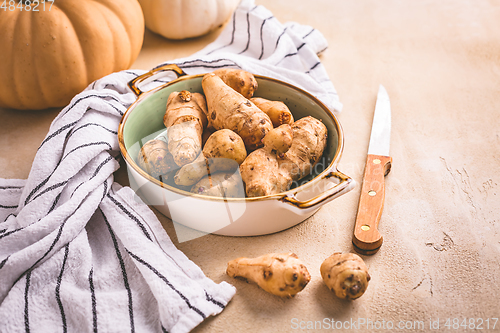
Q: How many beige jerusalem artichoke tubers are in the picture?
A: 10